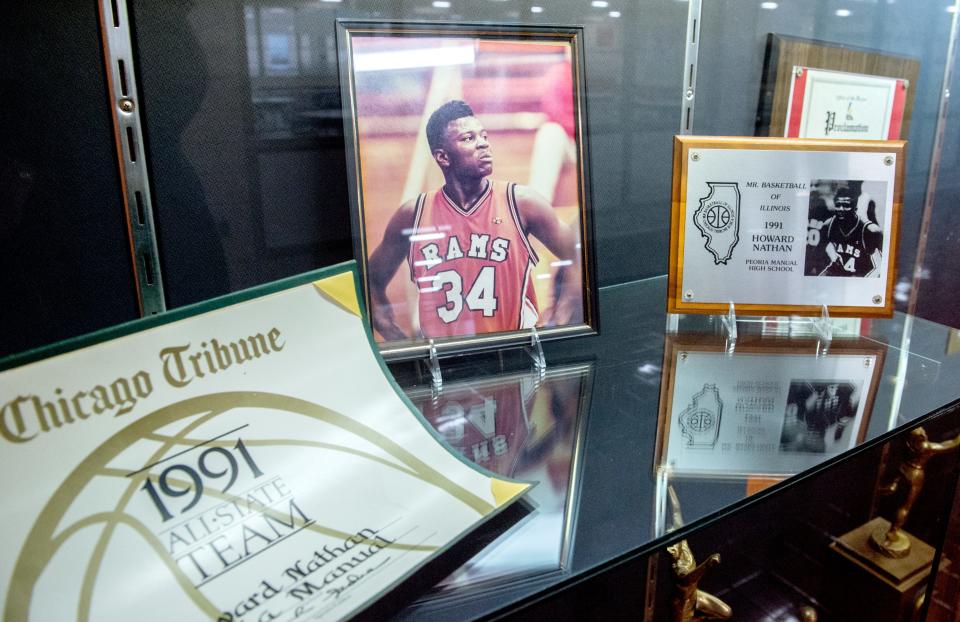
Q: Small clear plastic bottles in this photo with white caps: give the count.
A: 0